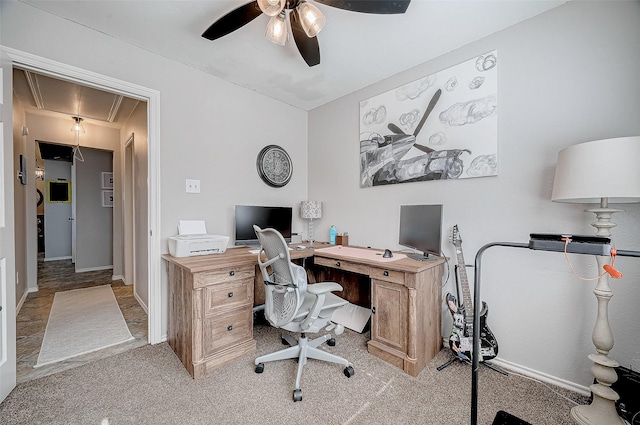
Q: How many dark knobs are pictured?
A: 6